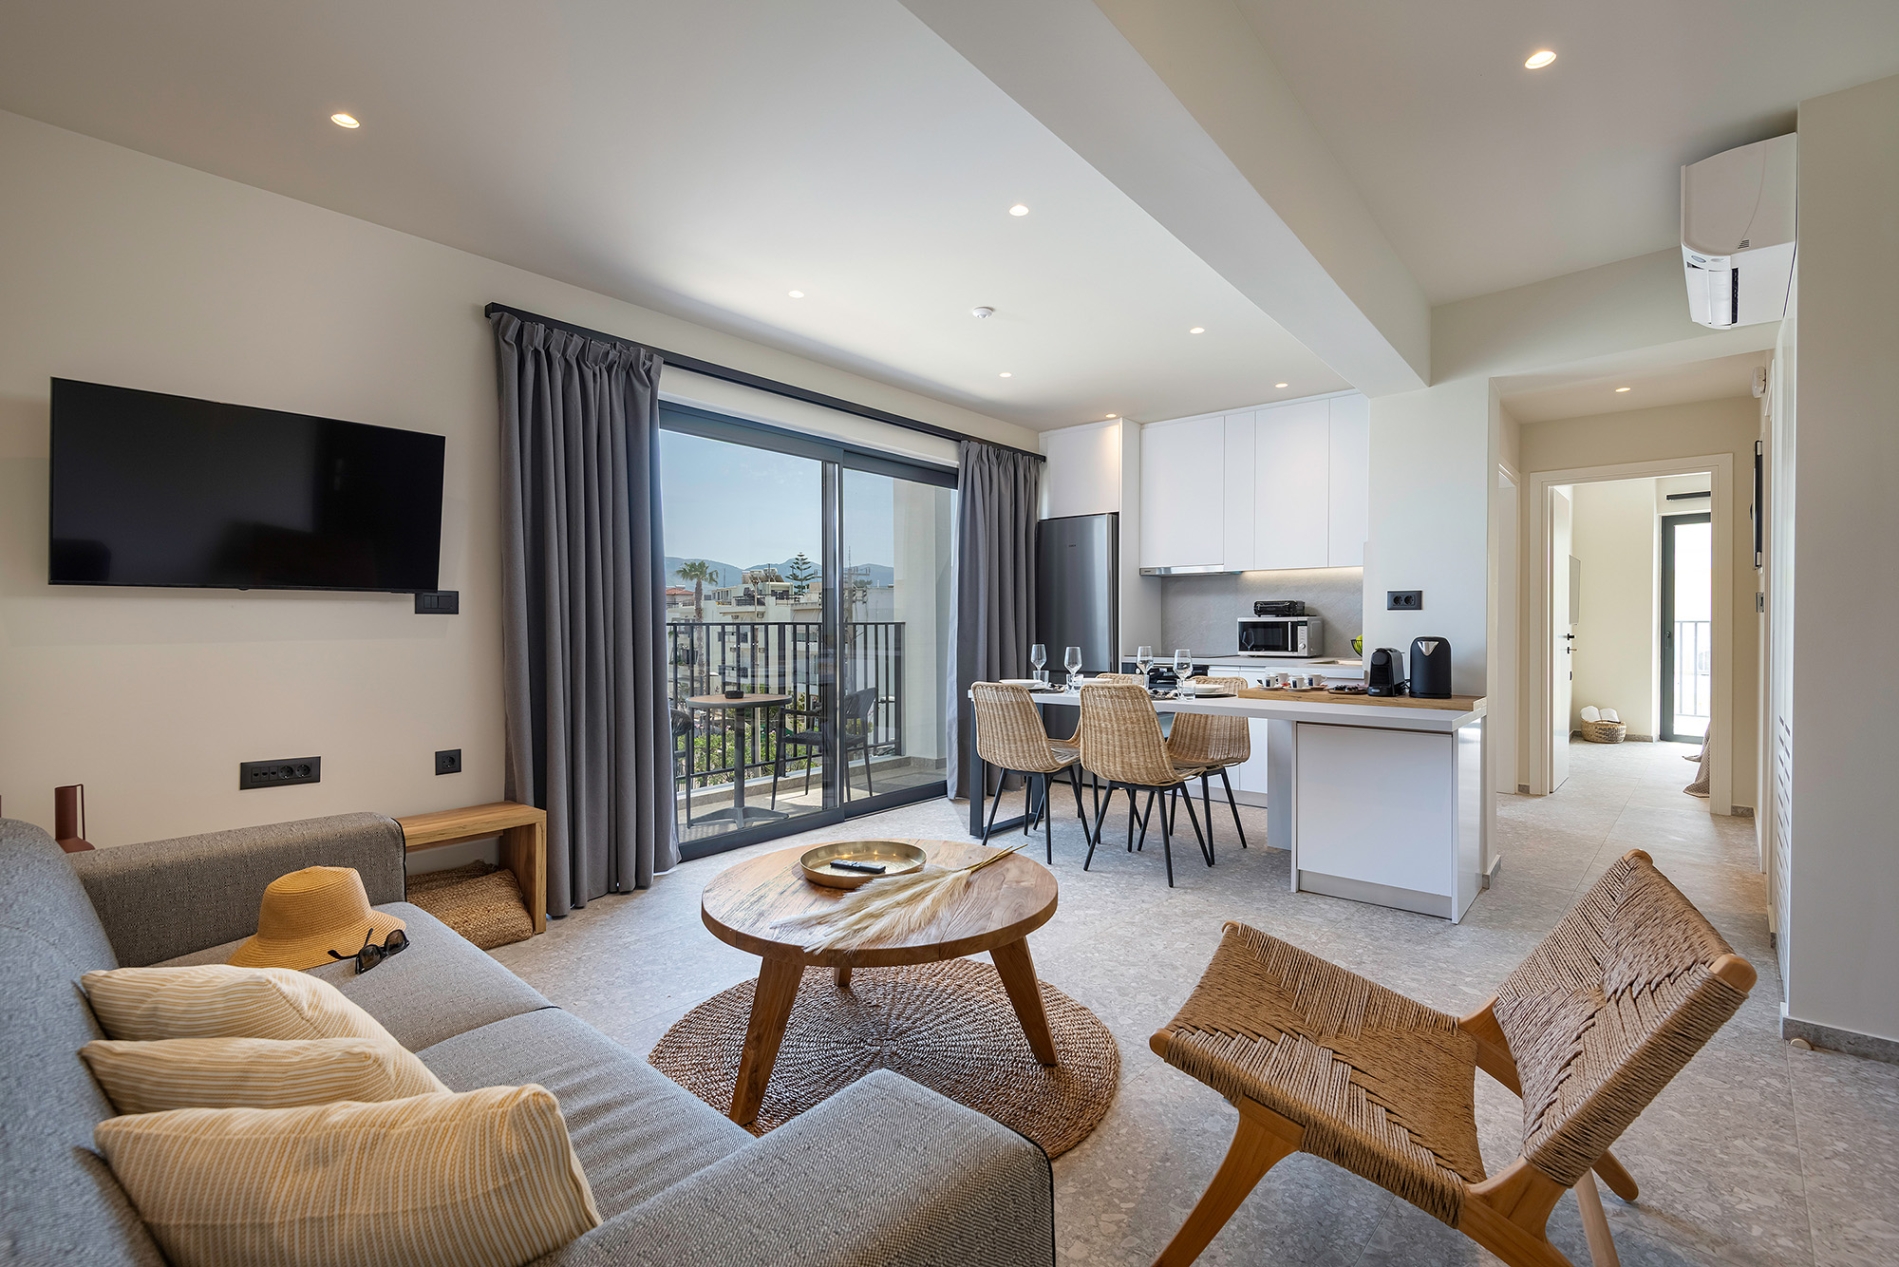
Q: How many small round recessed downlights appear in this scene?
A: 9